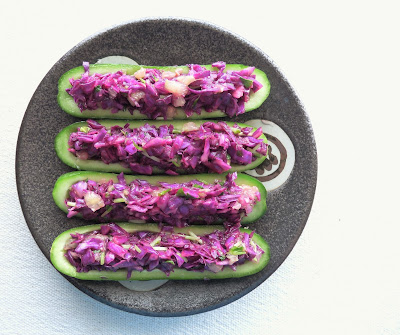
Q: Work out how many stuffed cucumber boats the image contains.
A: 4